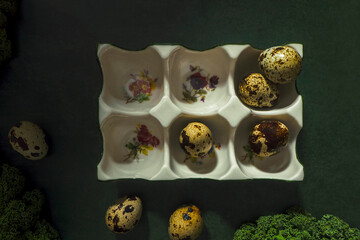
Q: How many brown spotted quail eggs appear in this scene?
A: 7